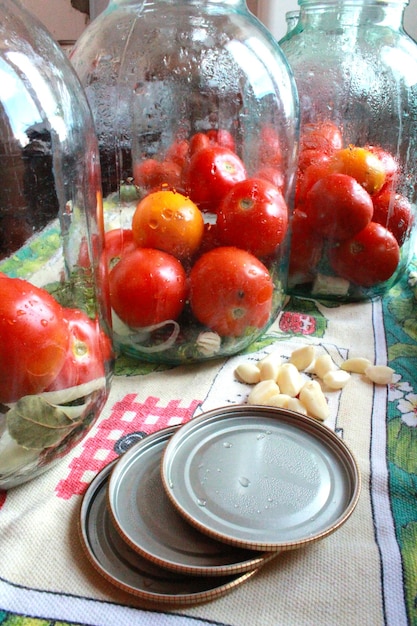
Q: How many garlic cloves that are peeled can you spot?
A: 12